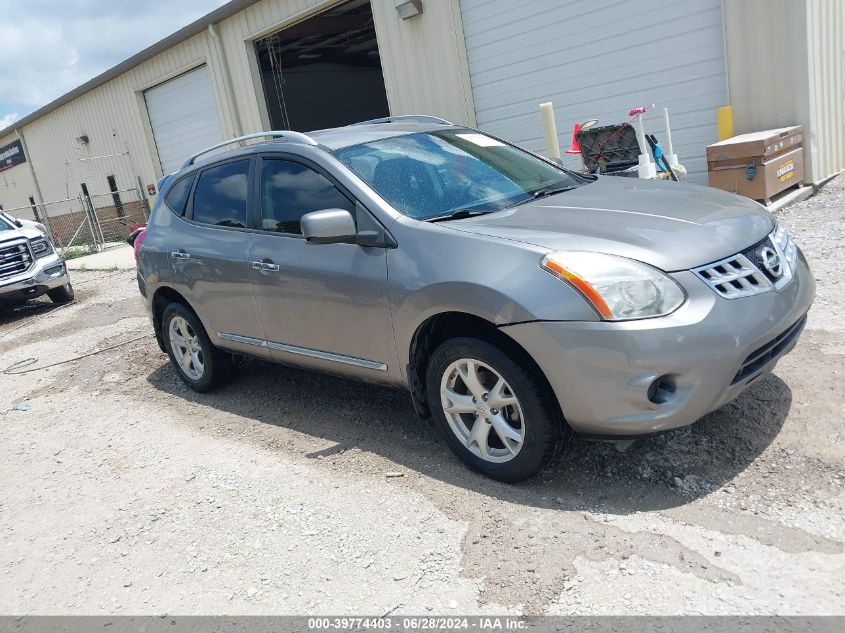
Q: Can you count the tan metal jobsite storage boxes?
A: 1